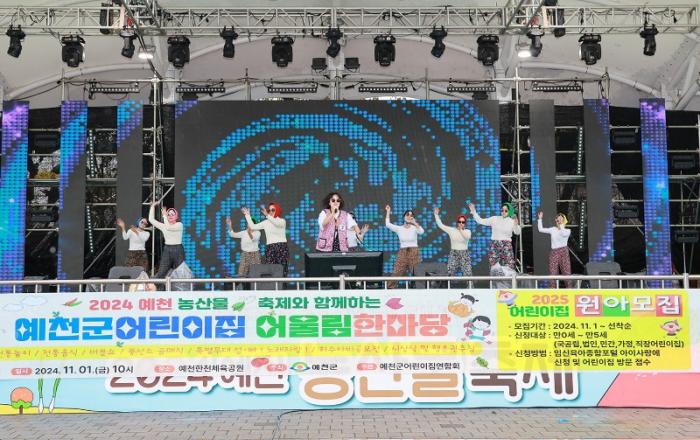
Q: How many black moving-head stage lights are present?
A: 13